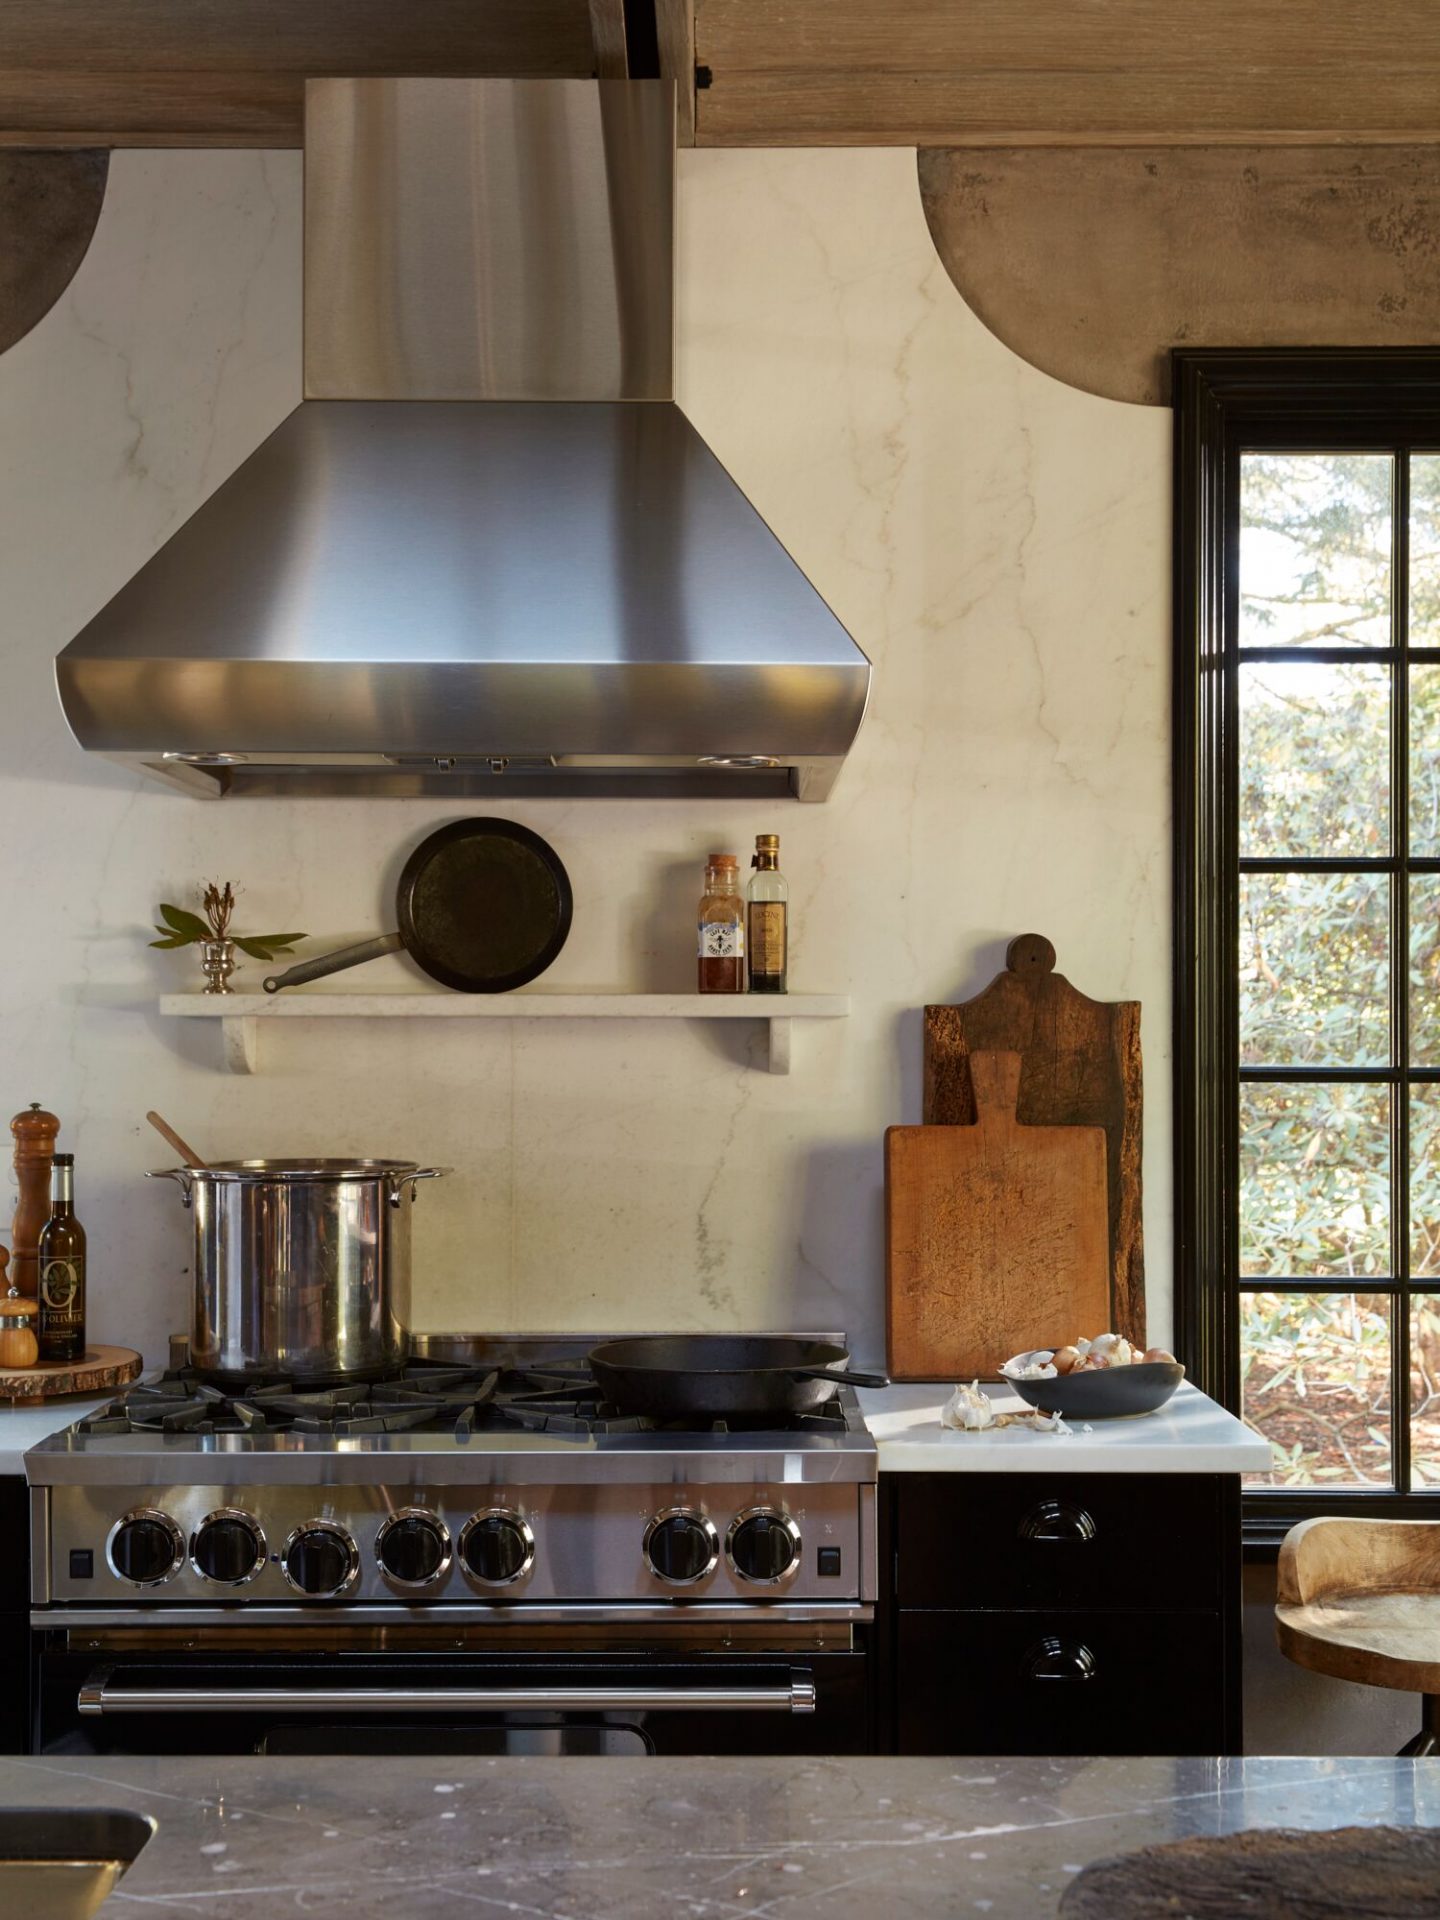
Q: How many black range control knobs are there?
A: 7